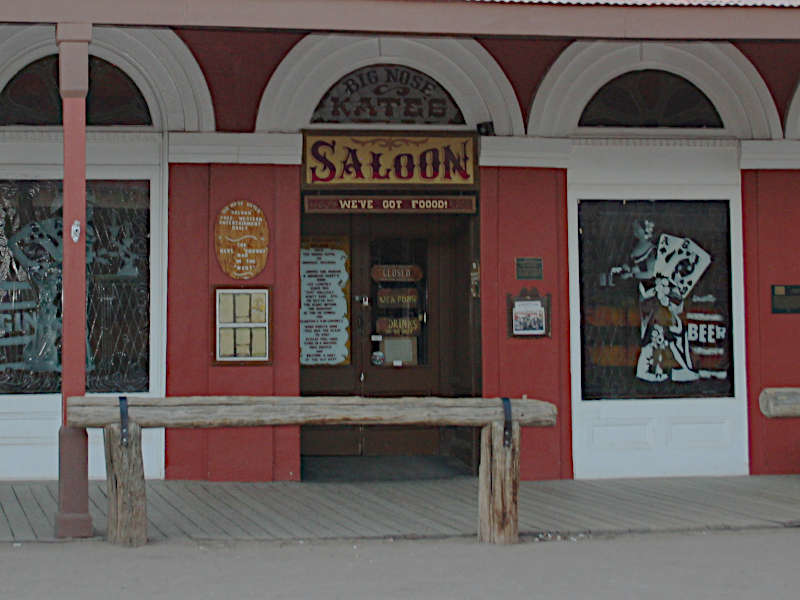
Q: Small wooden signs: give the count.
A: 3